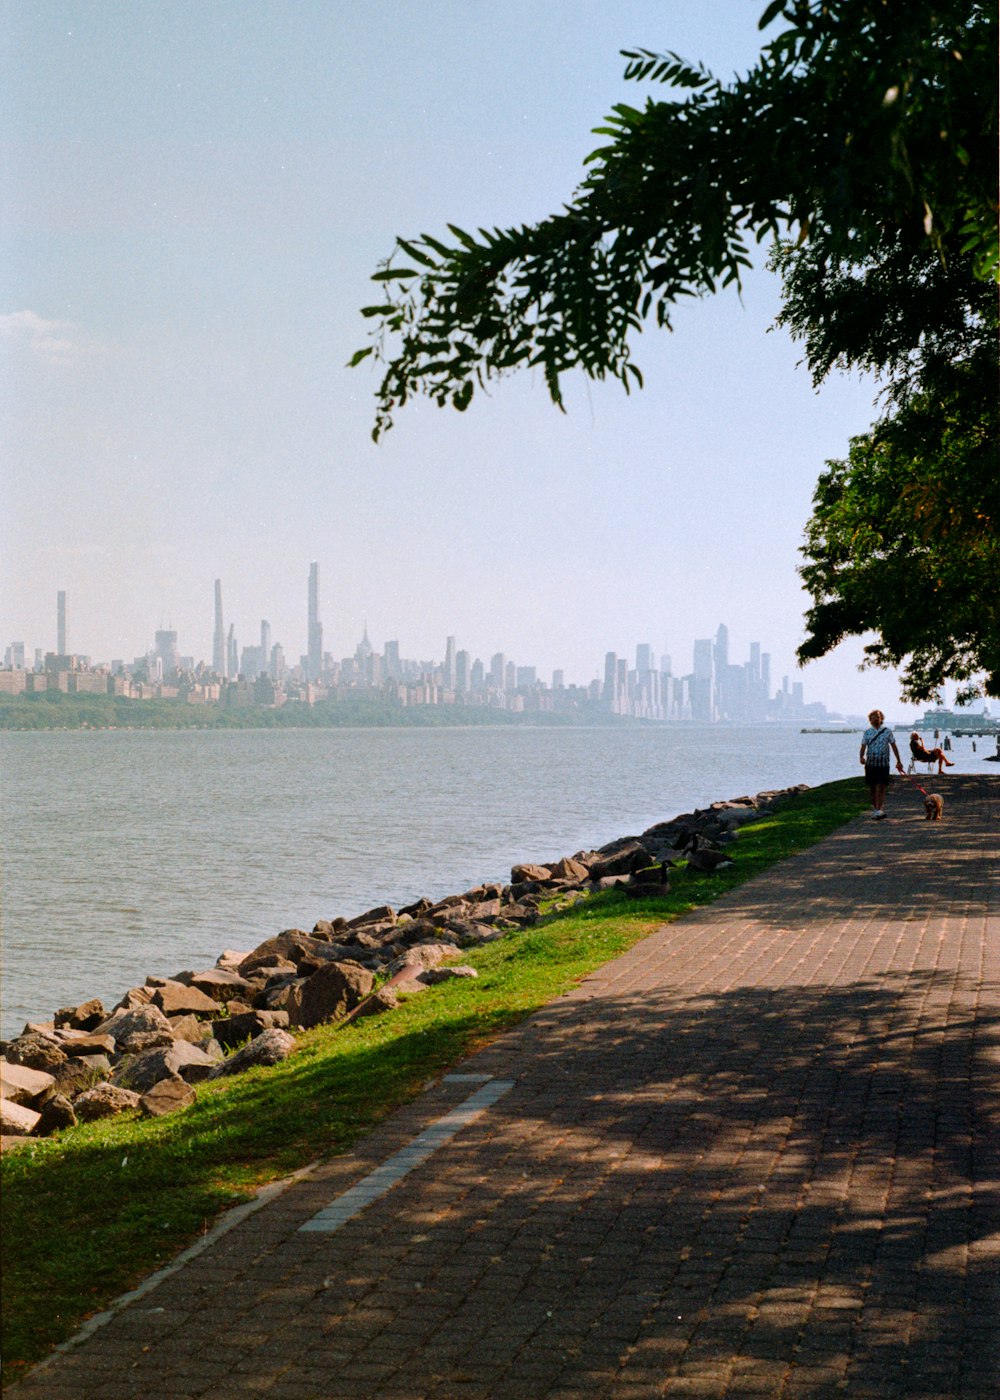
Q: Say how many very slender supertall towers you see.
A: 3